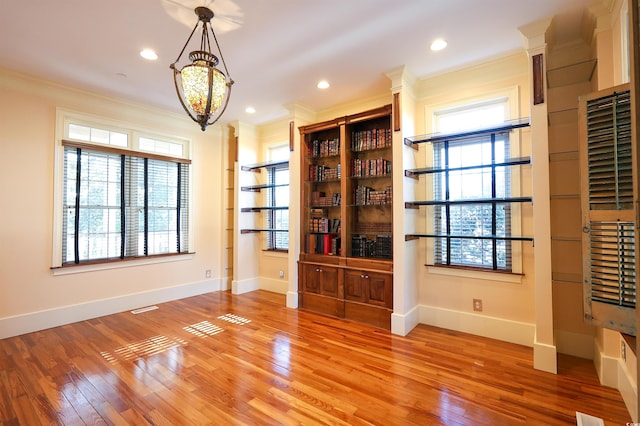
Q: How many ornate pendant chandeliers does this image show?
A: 1